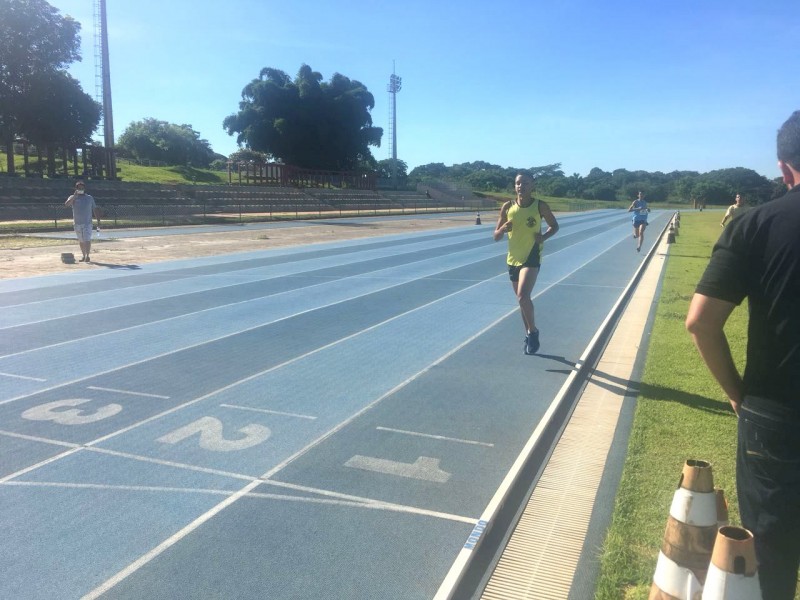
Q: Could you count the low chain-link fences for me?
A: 1